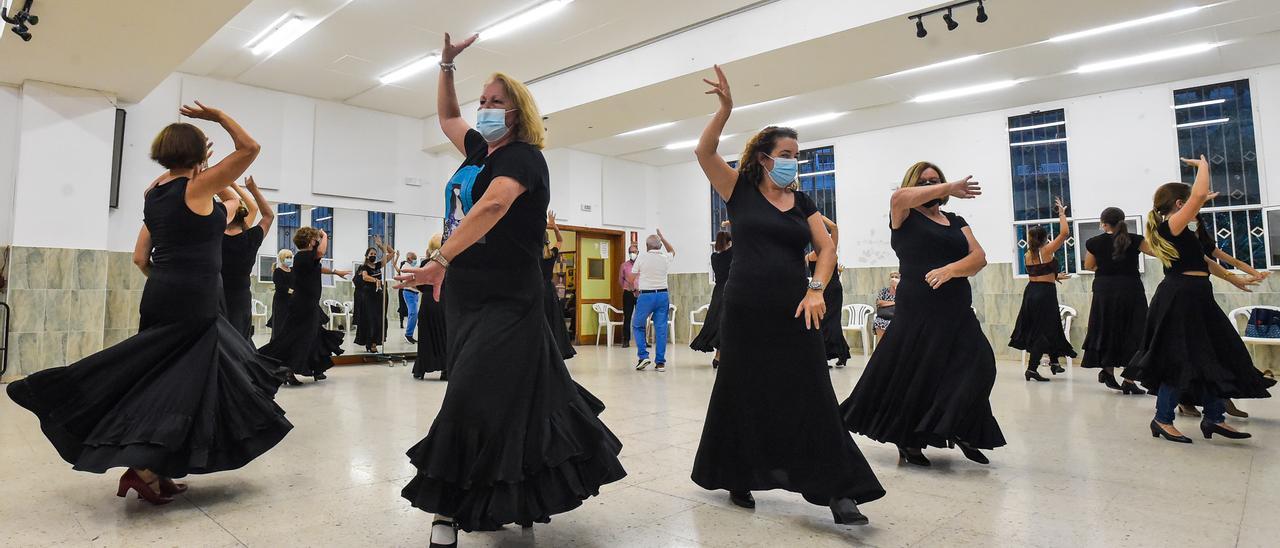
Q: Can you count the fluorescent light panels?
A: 11